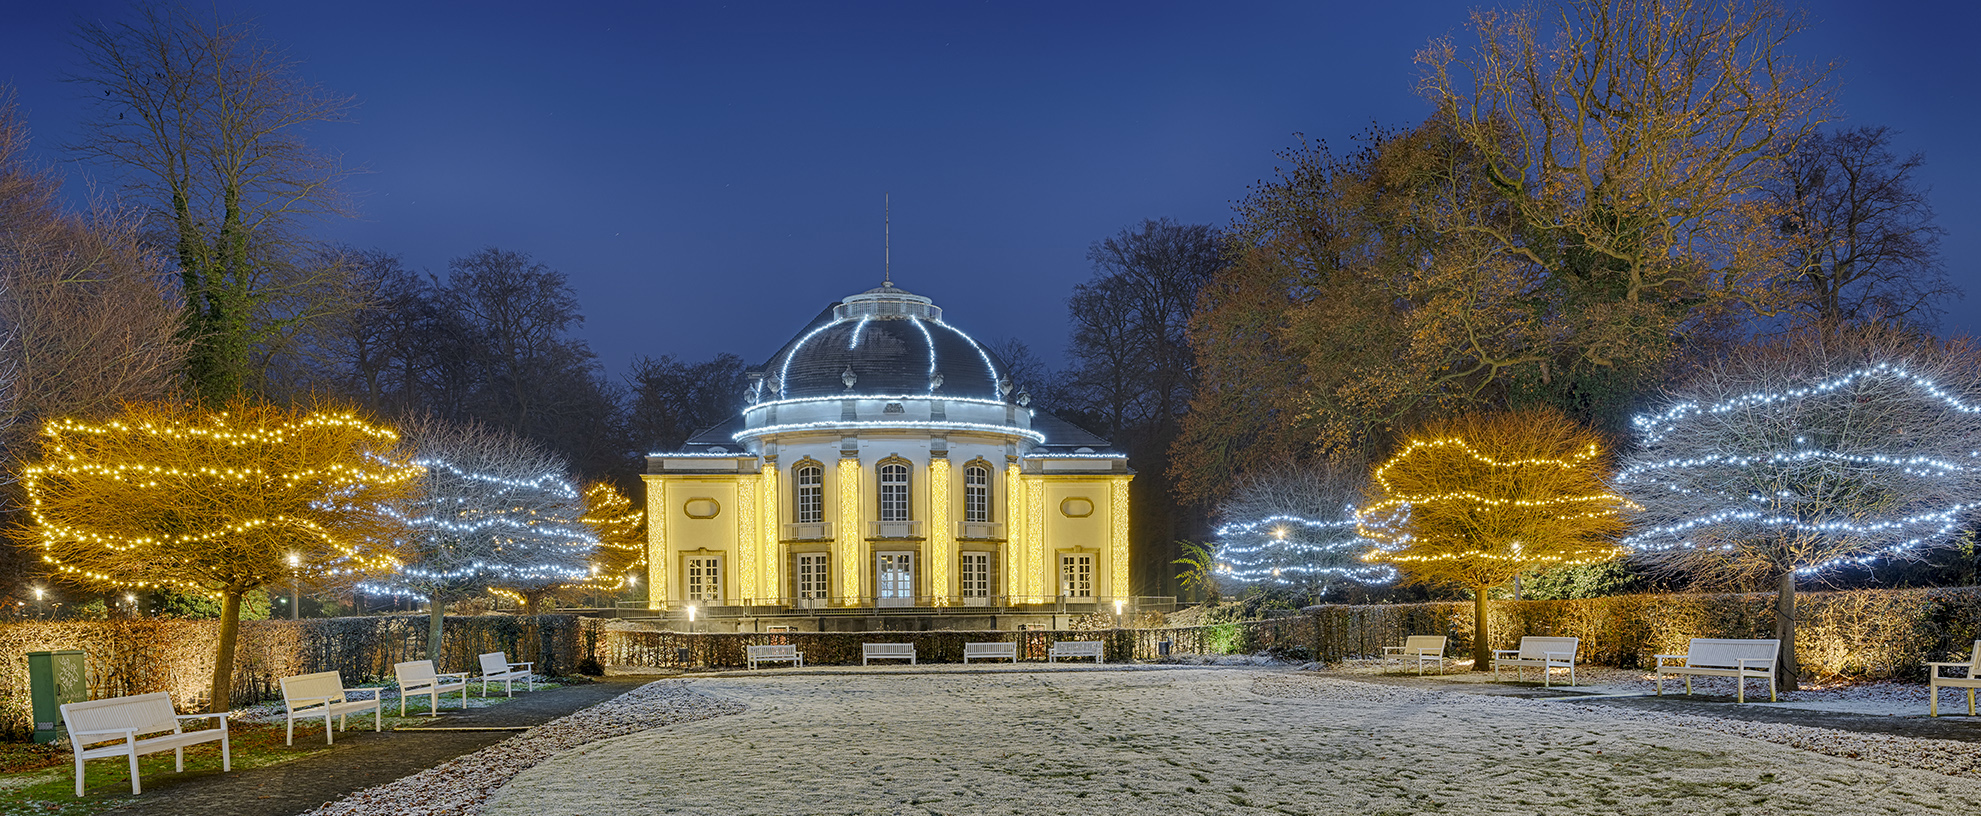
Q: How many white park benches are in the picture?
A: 12